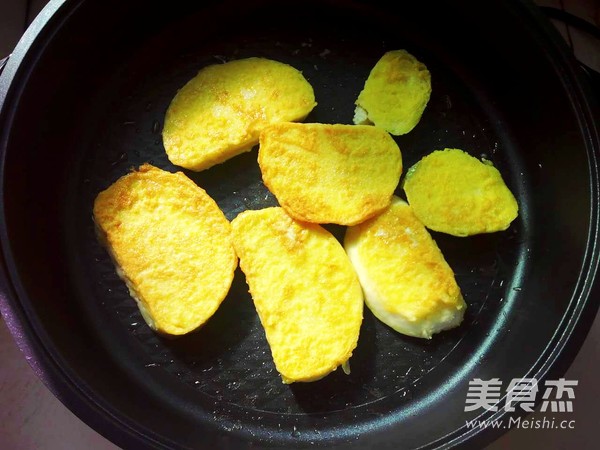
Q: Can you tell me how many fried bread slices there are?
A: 7